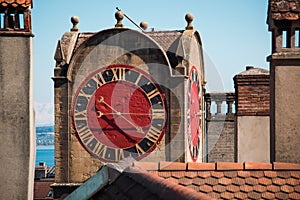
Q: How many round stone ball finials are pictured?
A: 4